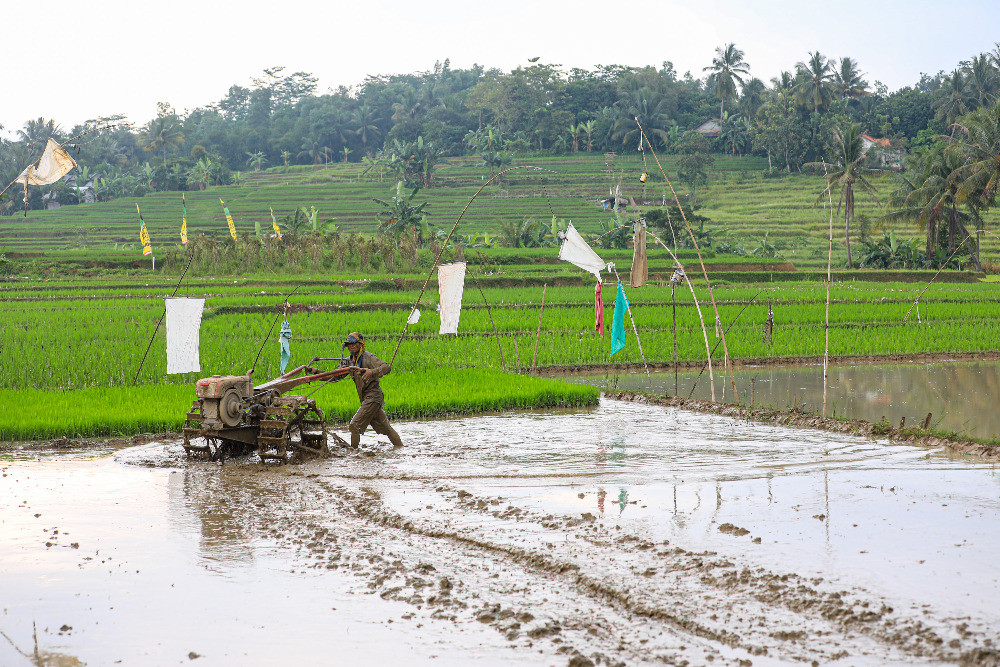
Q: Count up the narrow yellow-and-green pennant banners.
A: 4